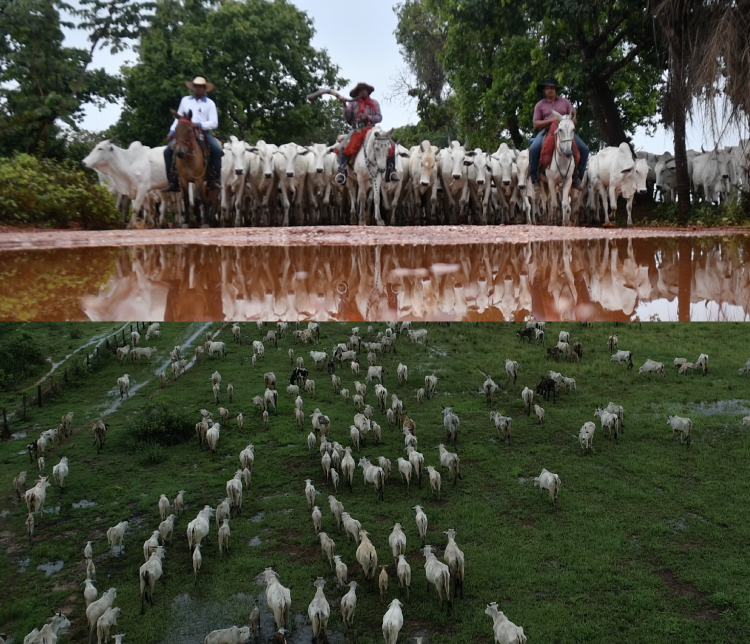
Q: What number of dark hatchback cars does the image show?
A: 0